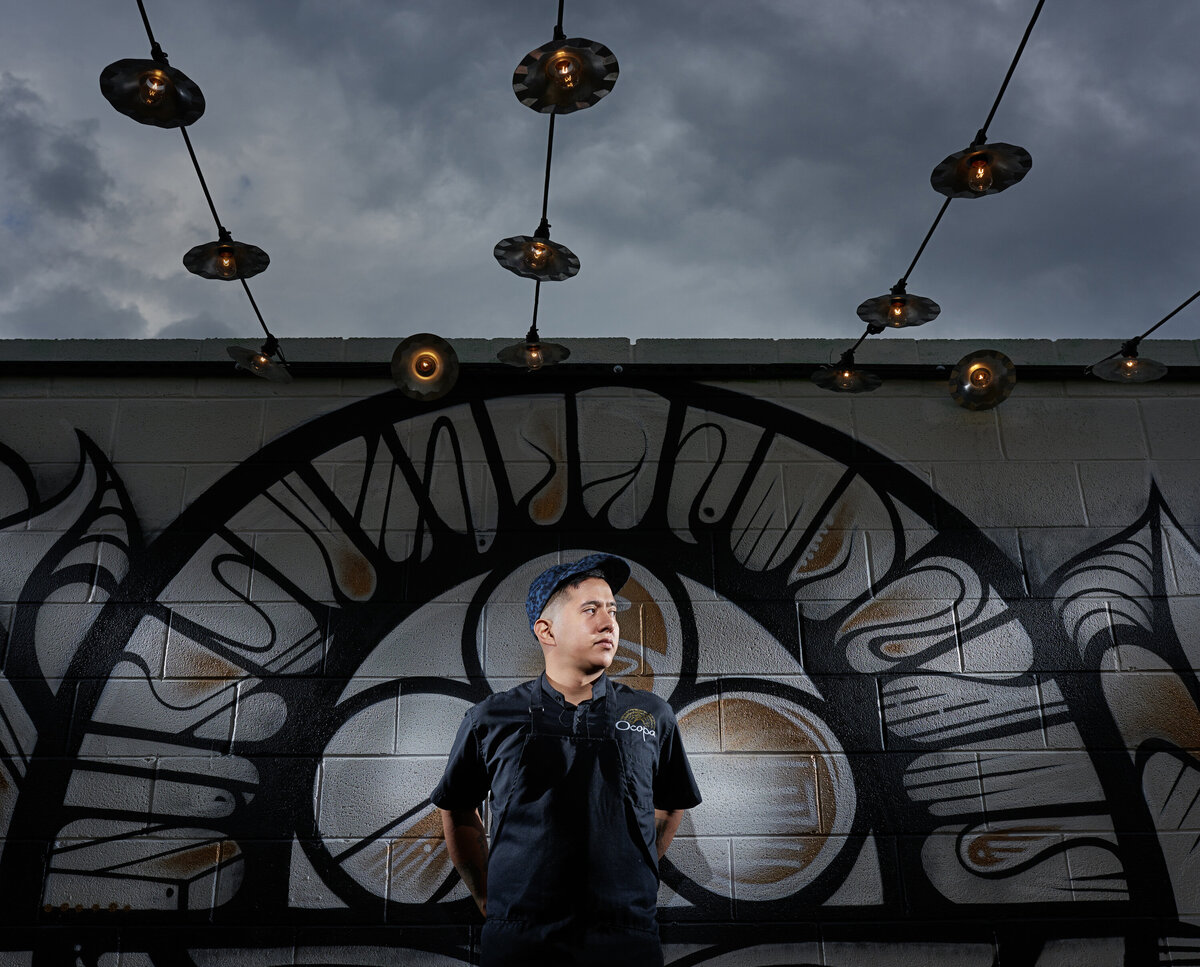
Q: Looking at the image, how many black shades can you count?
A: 12